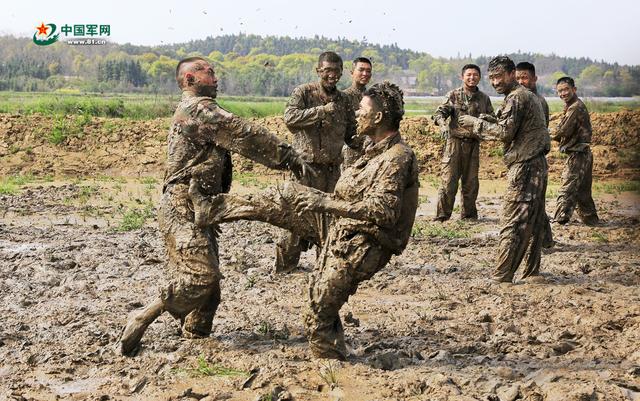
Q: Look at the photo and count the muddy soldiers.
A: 8